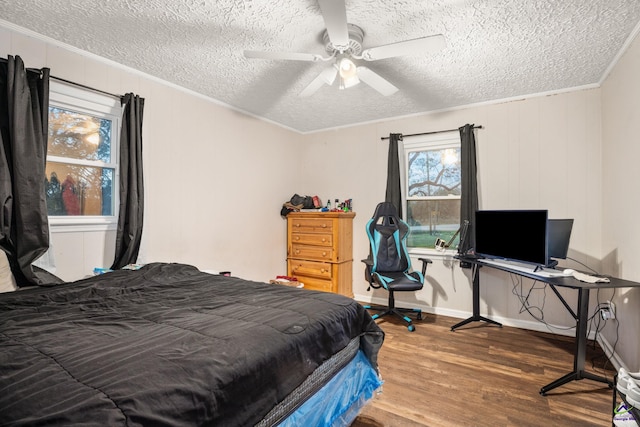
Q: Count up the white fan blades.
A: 5